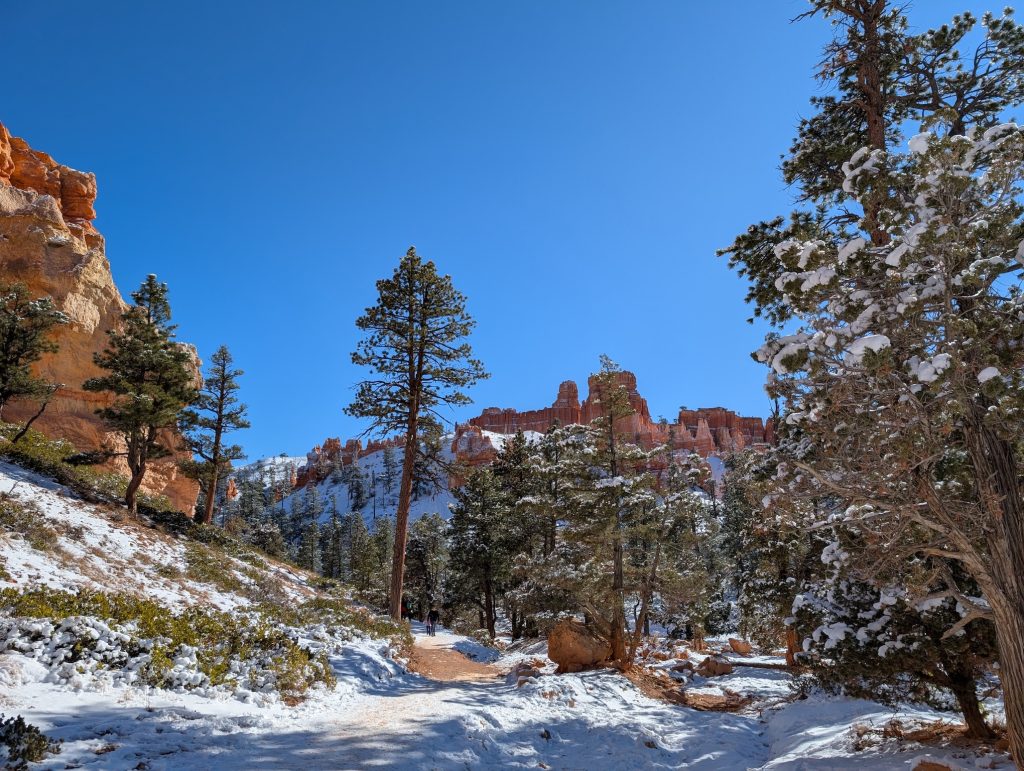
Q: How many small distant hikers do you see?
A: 2